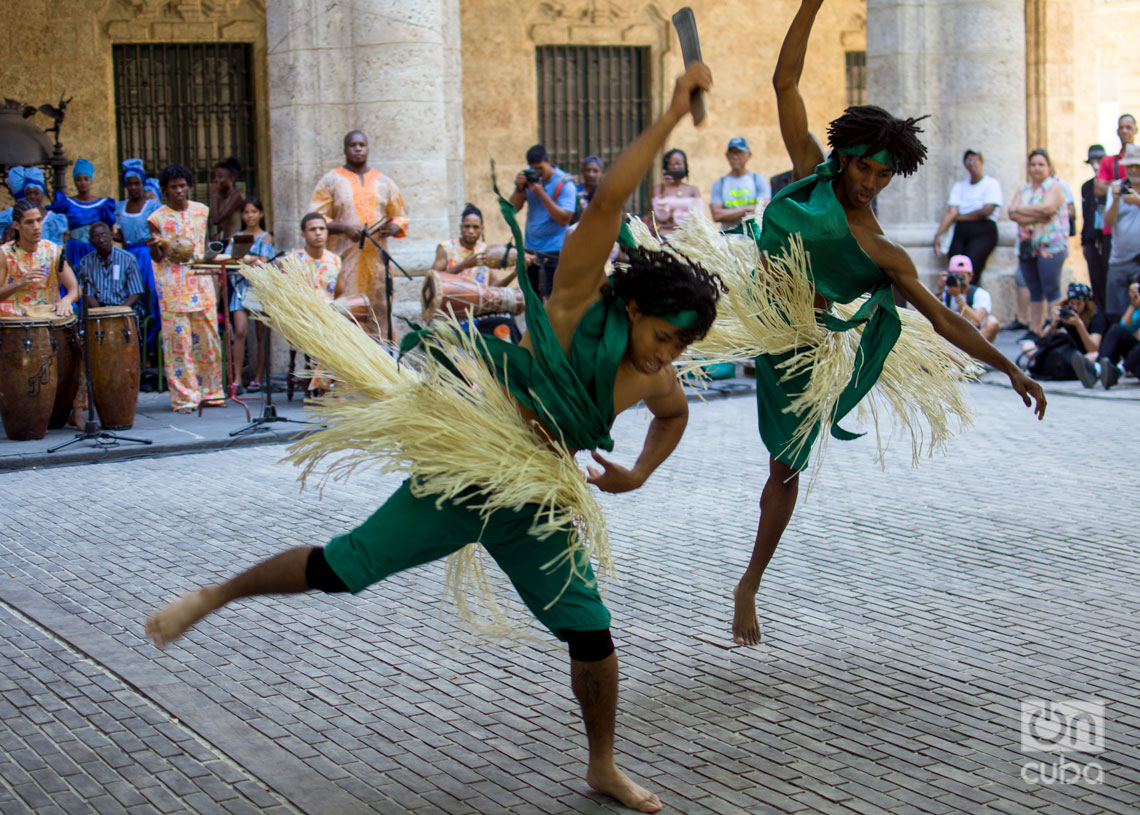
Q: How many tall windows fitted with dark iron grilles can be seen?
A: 3